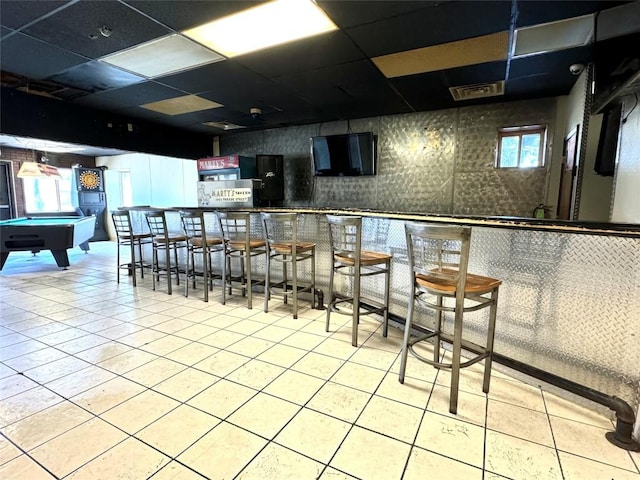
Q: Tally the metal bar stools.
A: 7